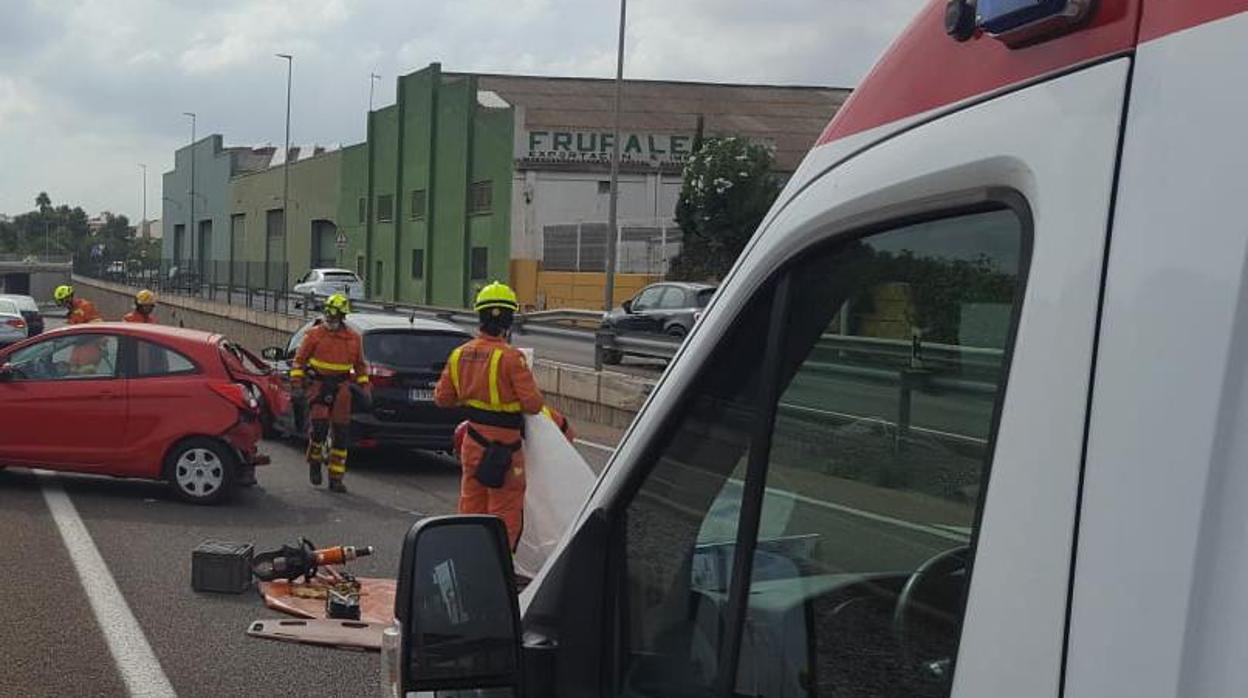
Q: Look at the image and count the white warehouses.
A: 1